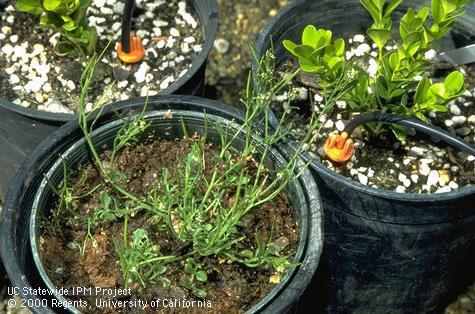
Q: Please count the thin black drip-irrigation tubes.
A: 2